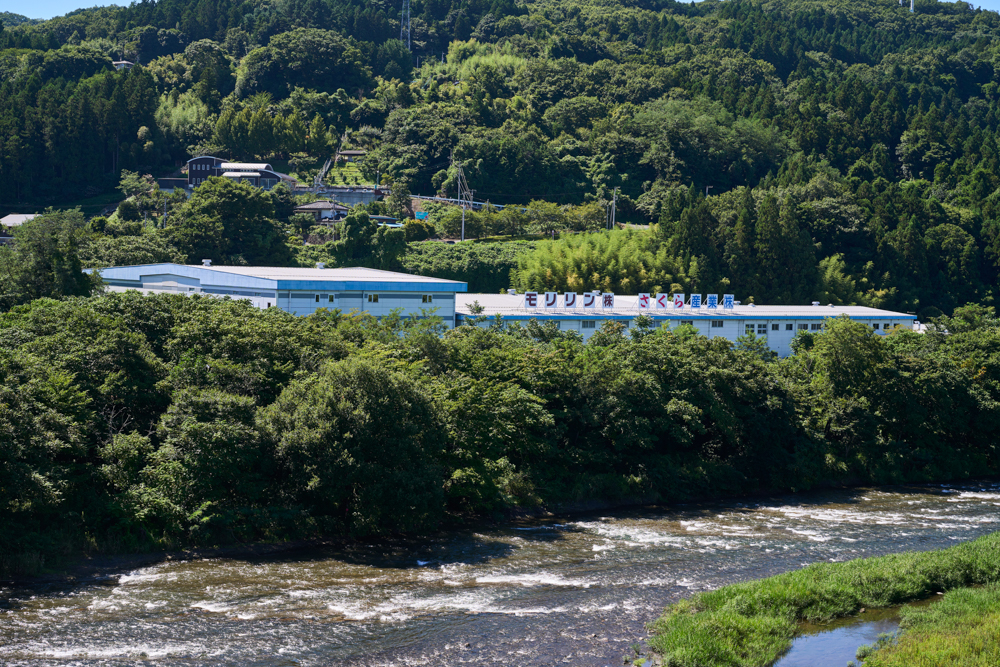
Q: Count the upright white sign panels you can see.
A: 11